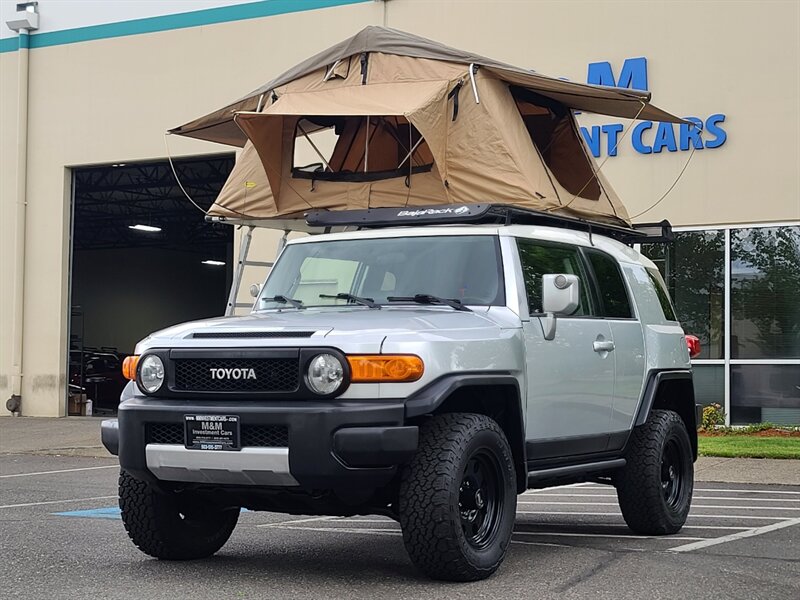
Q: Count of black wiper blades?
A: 3